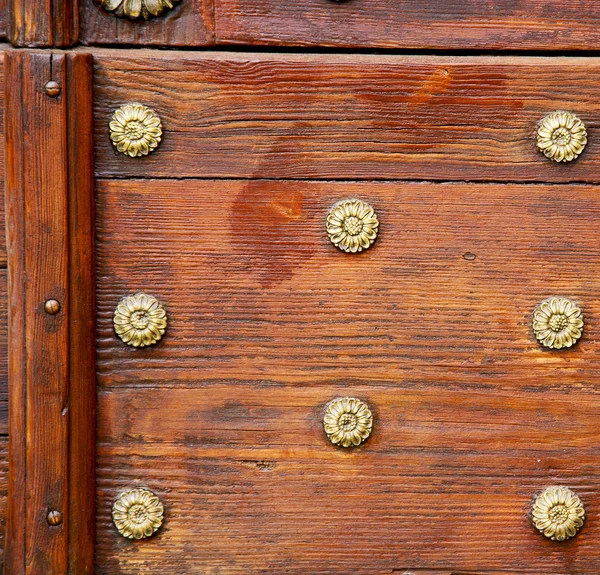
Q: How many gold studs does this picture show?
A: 9